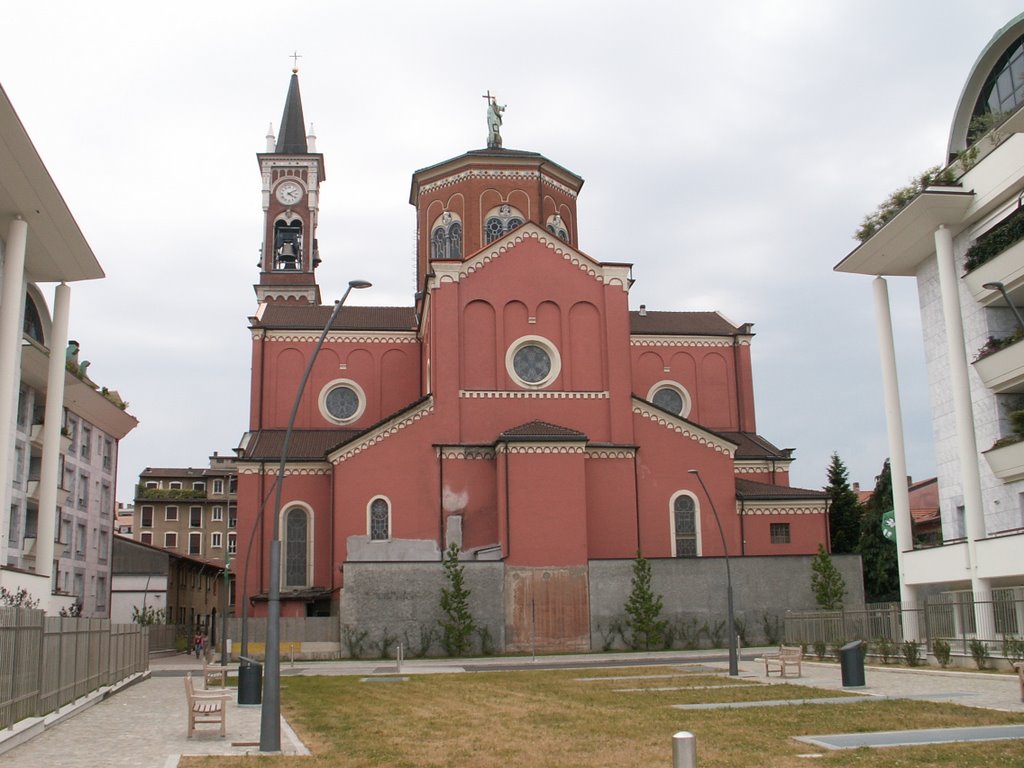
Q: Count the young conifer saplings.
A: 3